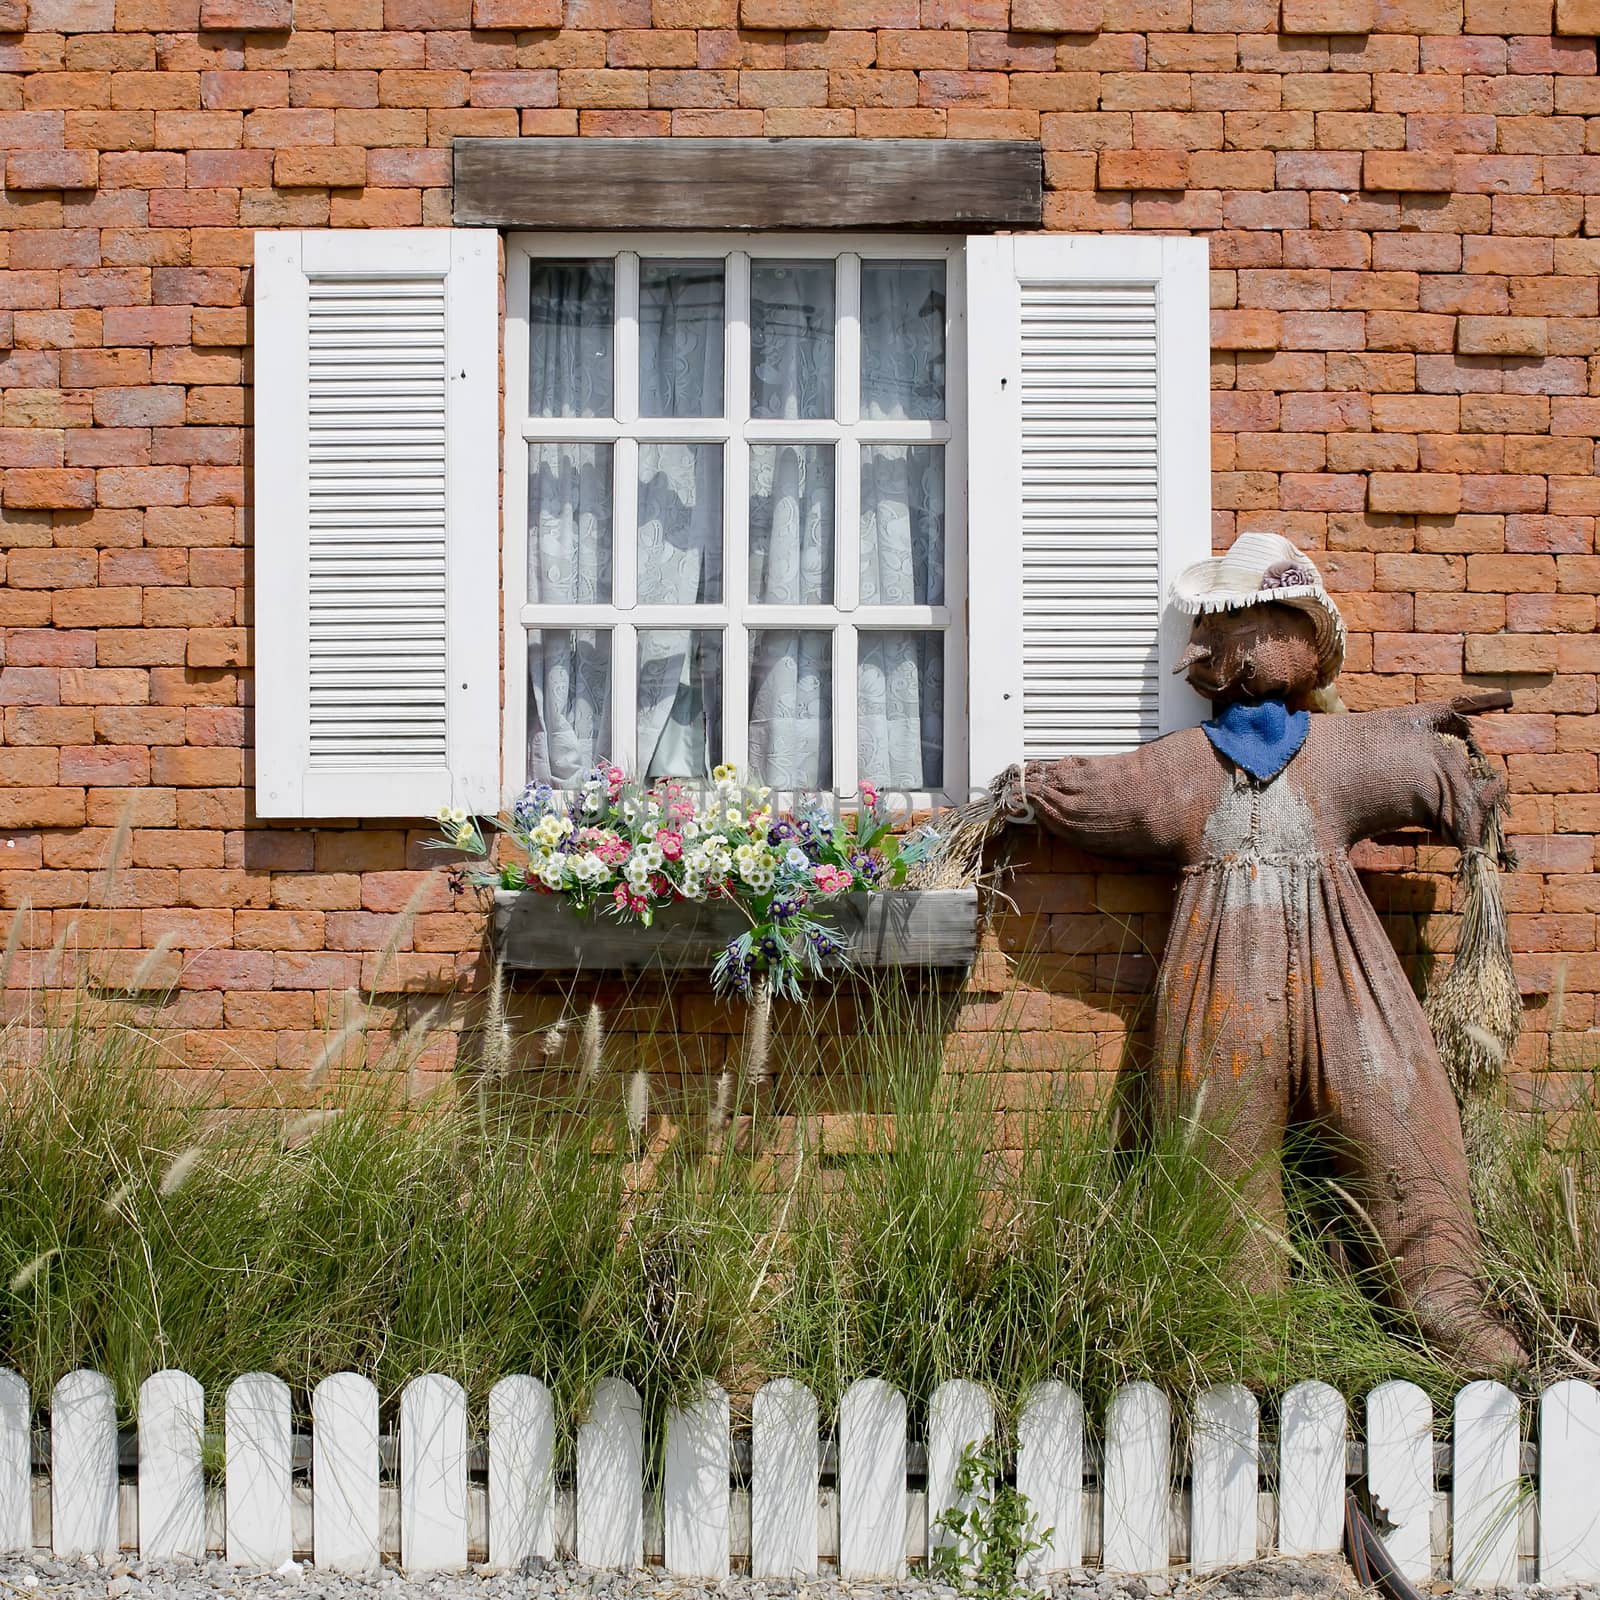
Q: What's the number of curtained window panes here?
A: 12